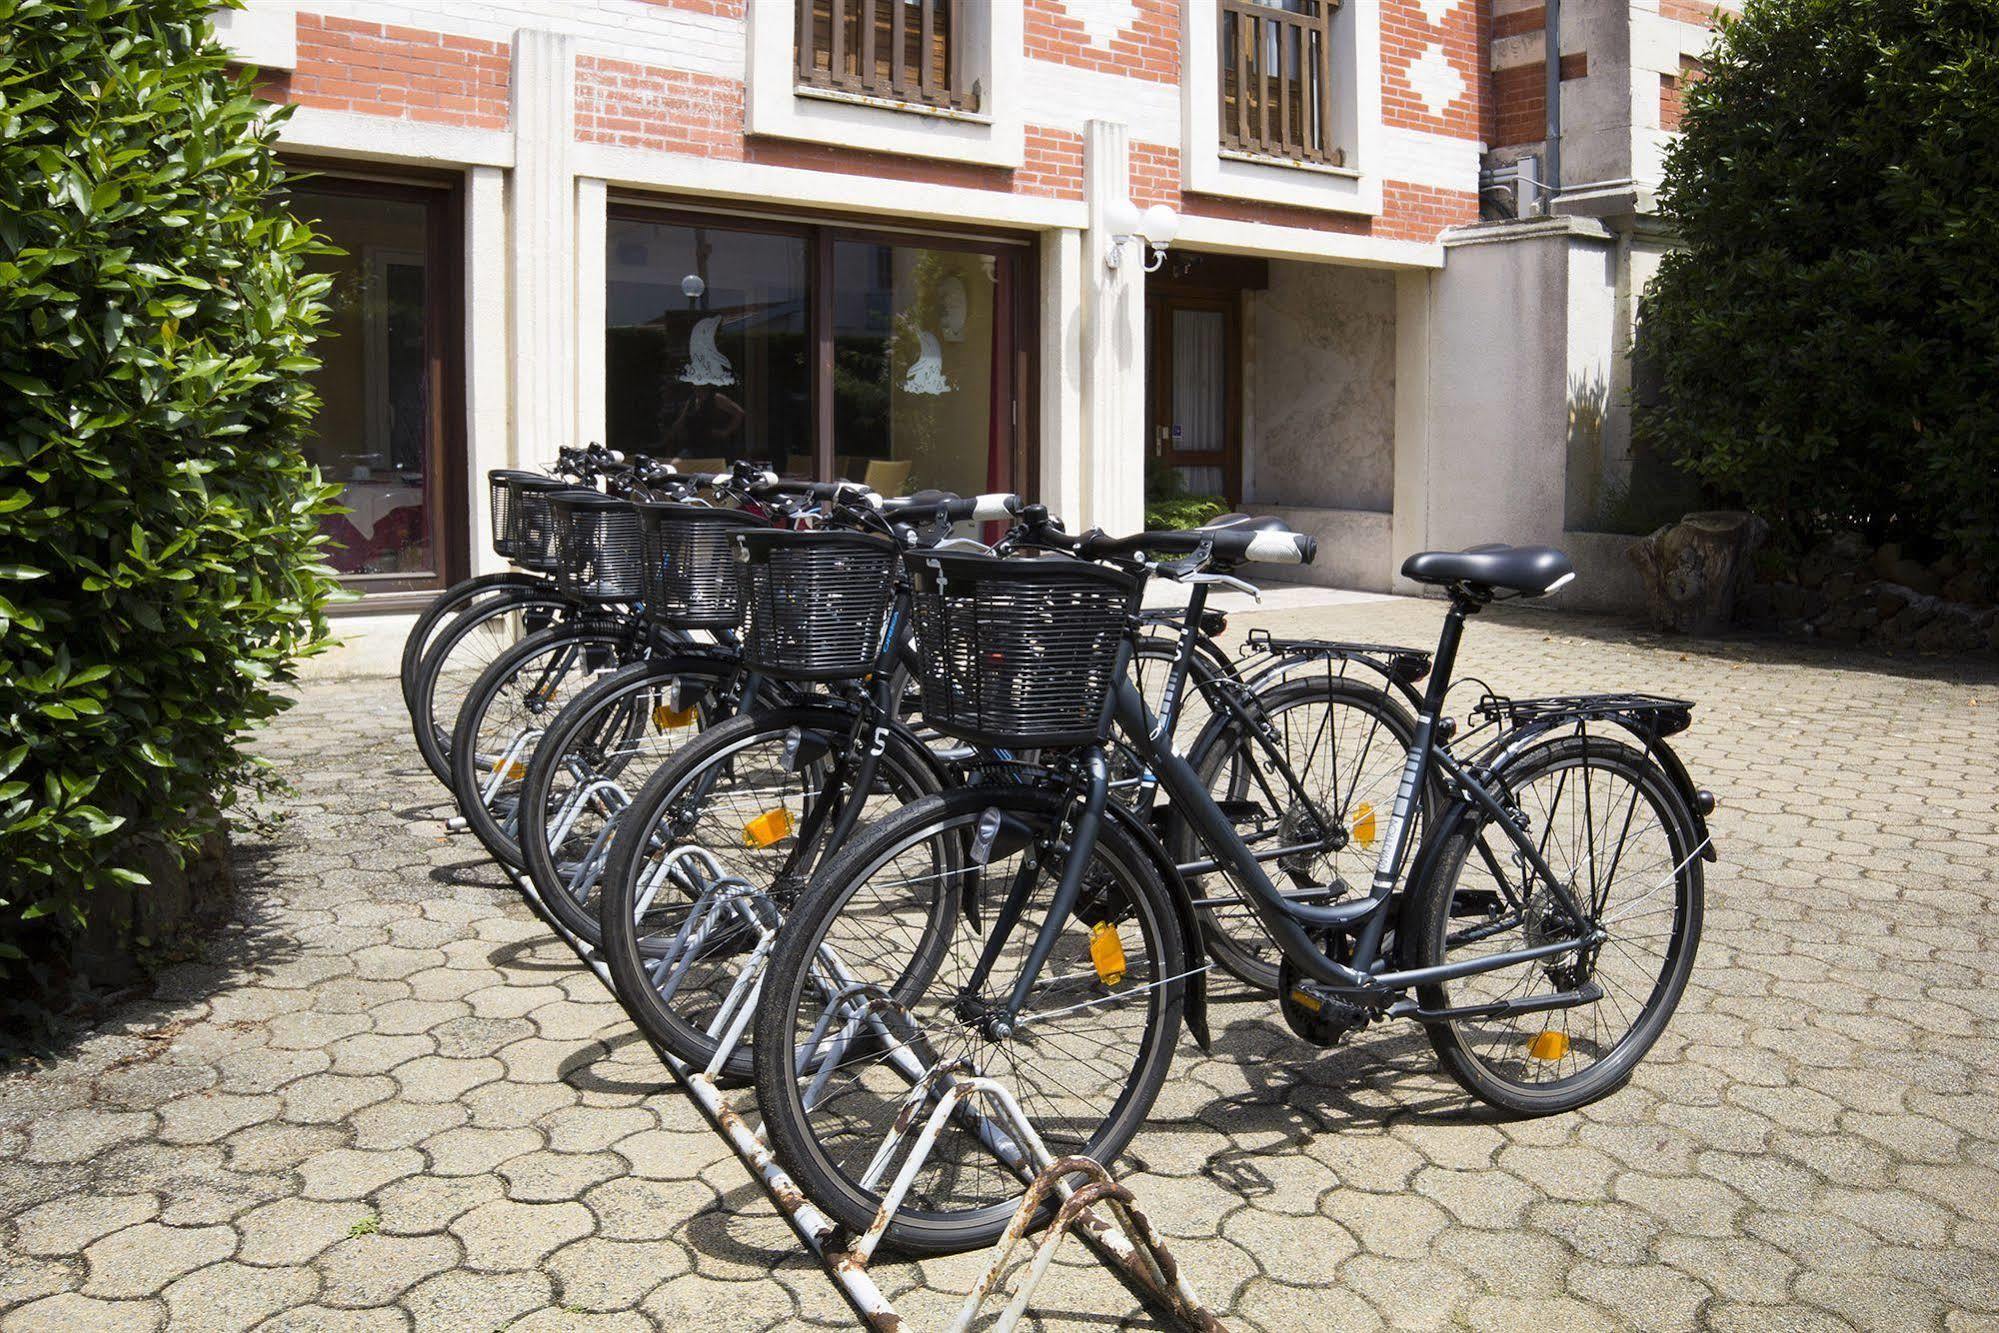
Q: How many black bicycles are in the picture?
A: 6